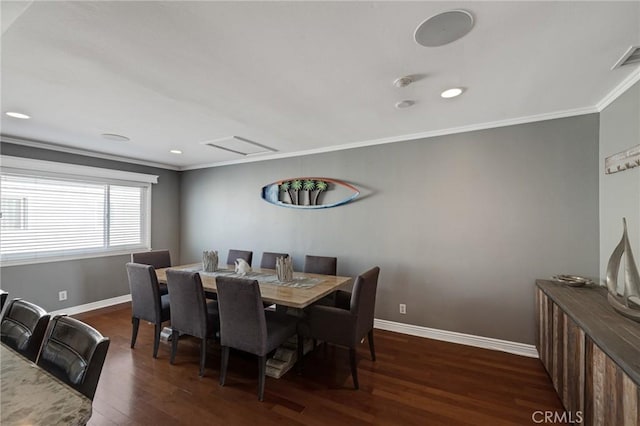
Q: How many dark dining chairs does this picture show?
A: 8